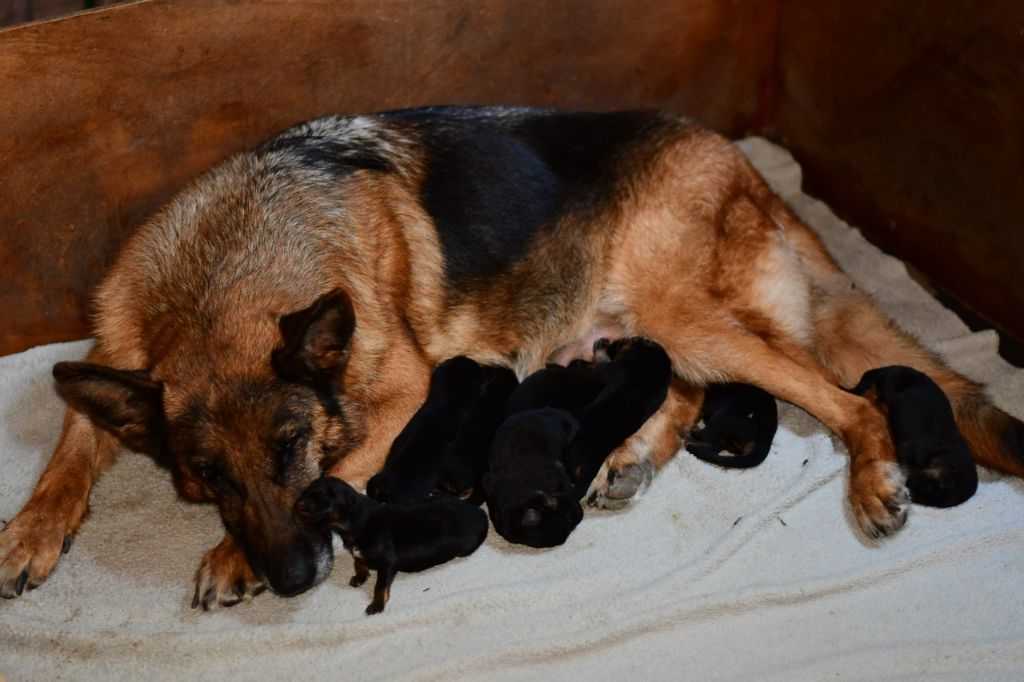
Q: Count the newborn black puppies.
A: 8